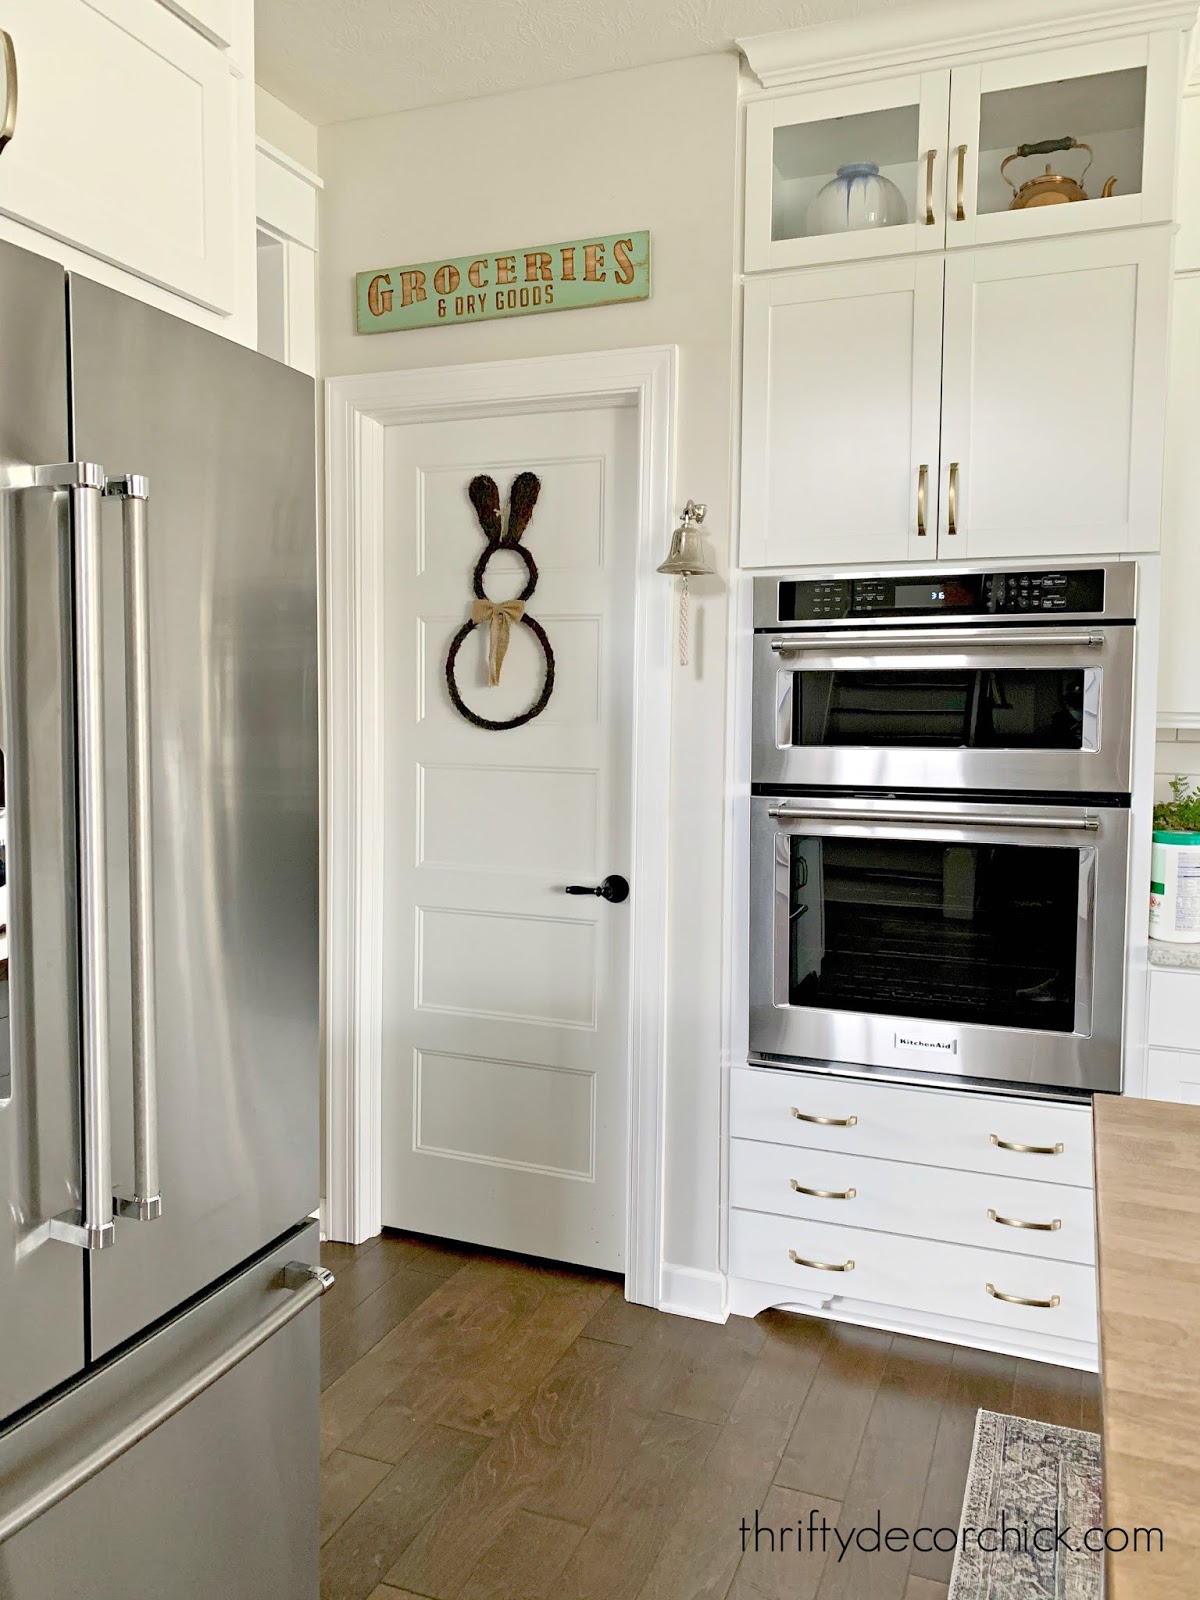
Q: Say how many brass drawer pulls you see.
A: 6